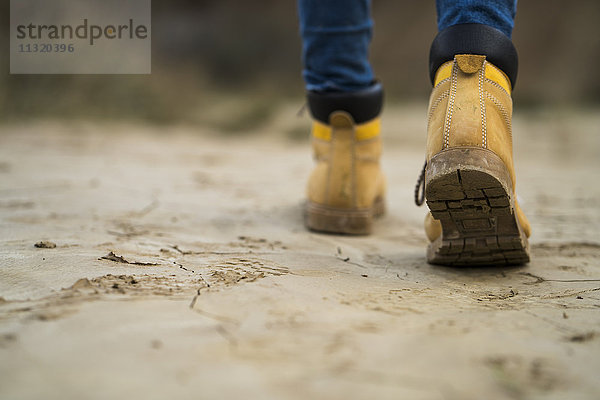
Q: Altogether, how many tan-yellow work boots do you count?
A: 2